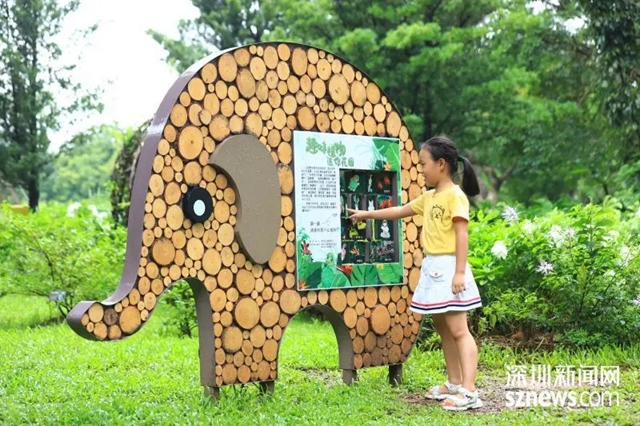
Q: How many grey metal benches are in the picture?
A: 0